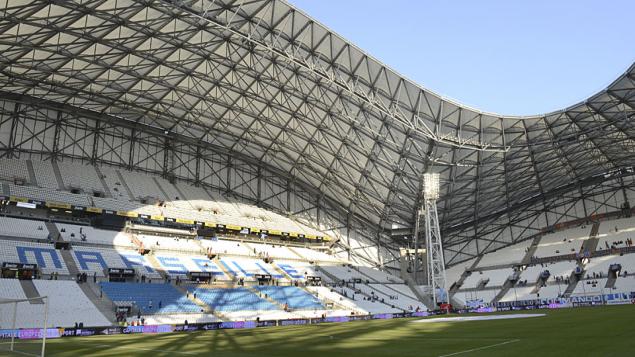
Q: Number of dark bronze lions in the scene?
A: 0